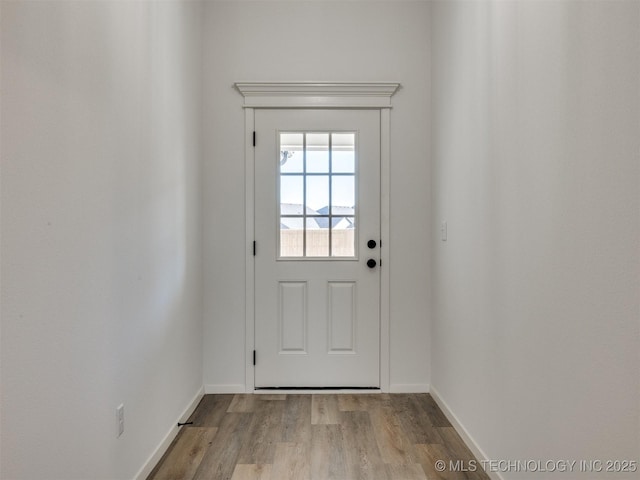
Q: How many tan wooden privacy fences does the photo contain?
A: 1